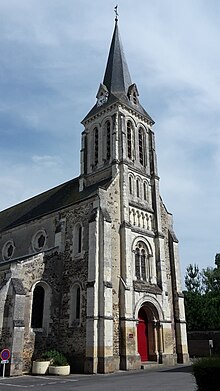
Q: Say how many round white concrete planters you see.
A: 2